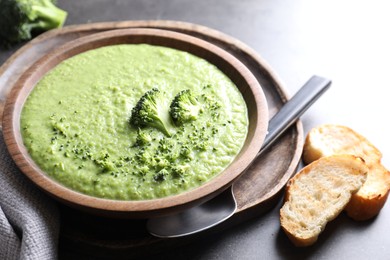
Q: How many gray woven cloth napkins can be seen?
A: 1